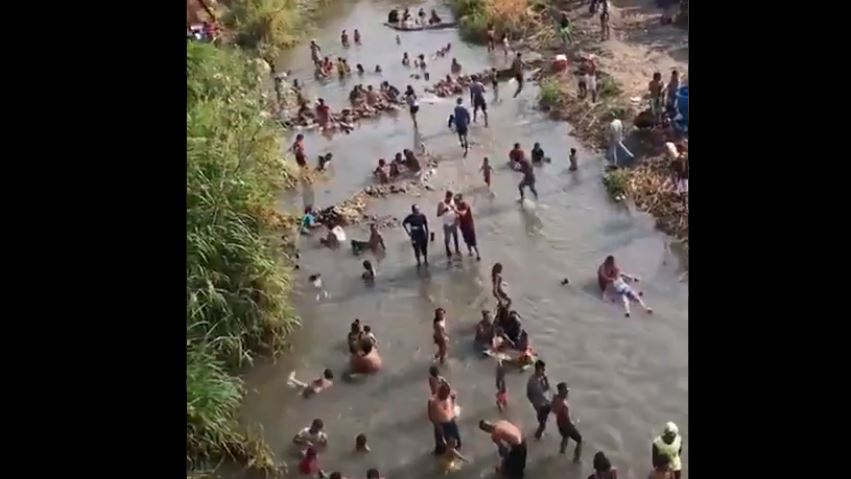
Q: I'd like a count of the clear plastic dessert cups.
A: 0